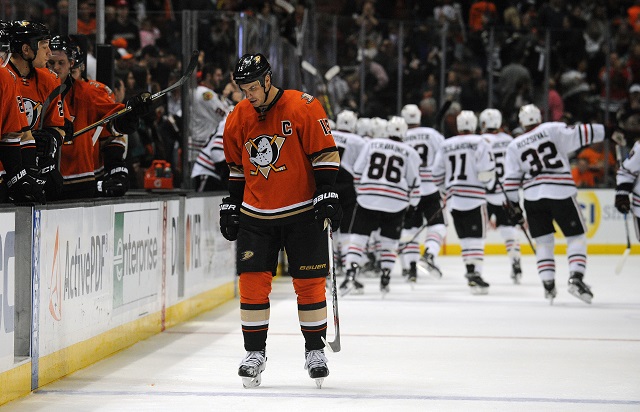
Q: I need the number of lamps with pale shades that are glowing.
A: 0